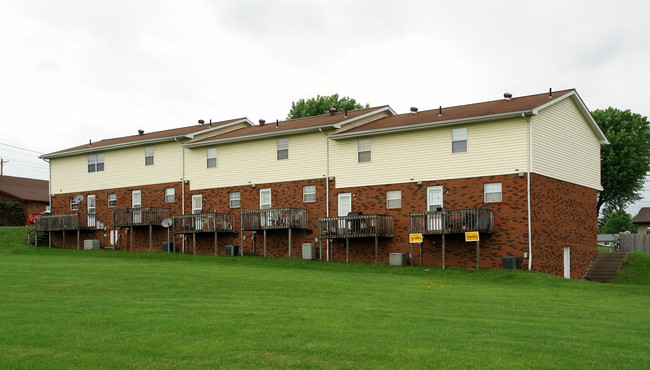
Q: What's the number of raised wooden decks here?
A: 6